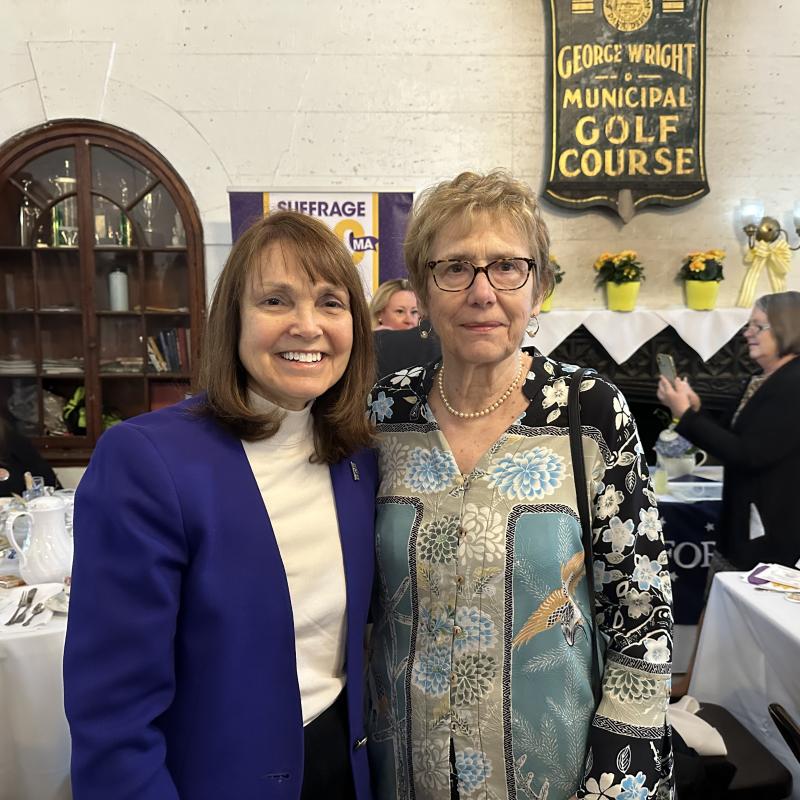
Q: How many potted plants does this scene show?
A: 3